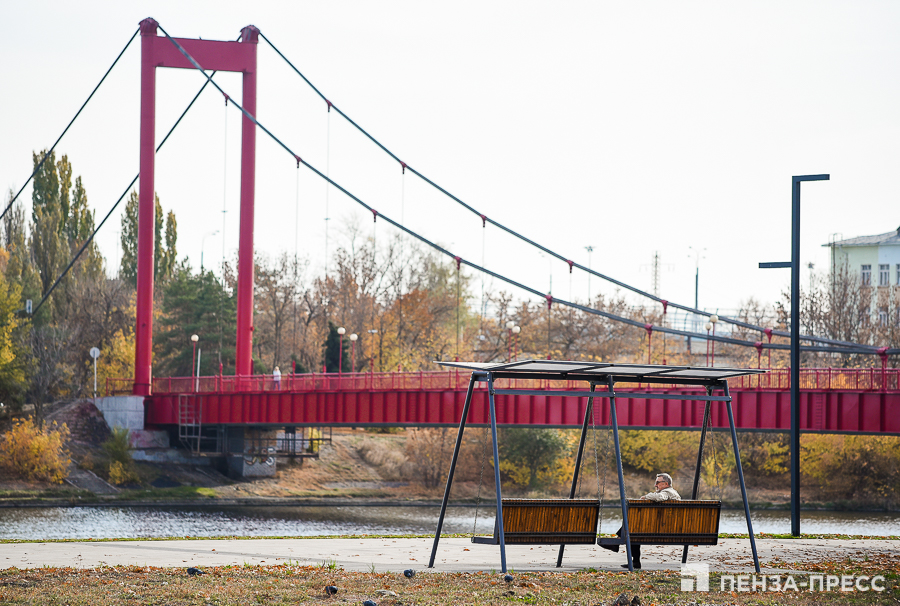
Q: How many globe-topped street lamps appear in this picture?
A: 7